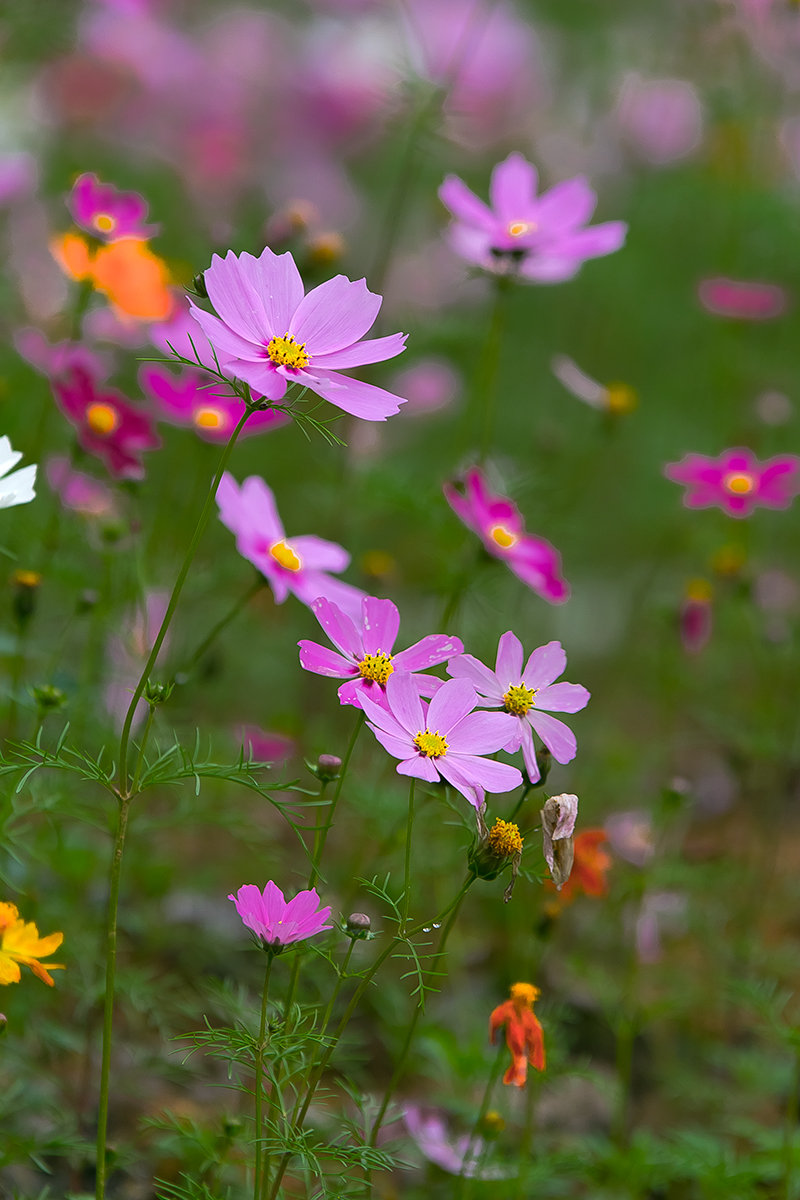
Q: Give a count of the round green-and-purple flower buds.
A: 2